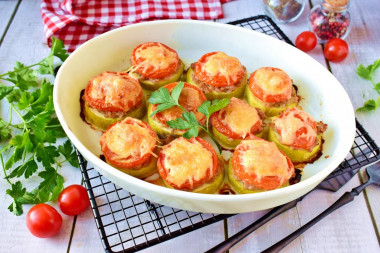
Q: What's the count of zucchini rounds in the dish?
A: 10